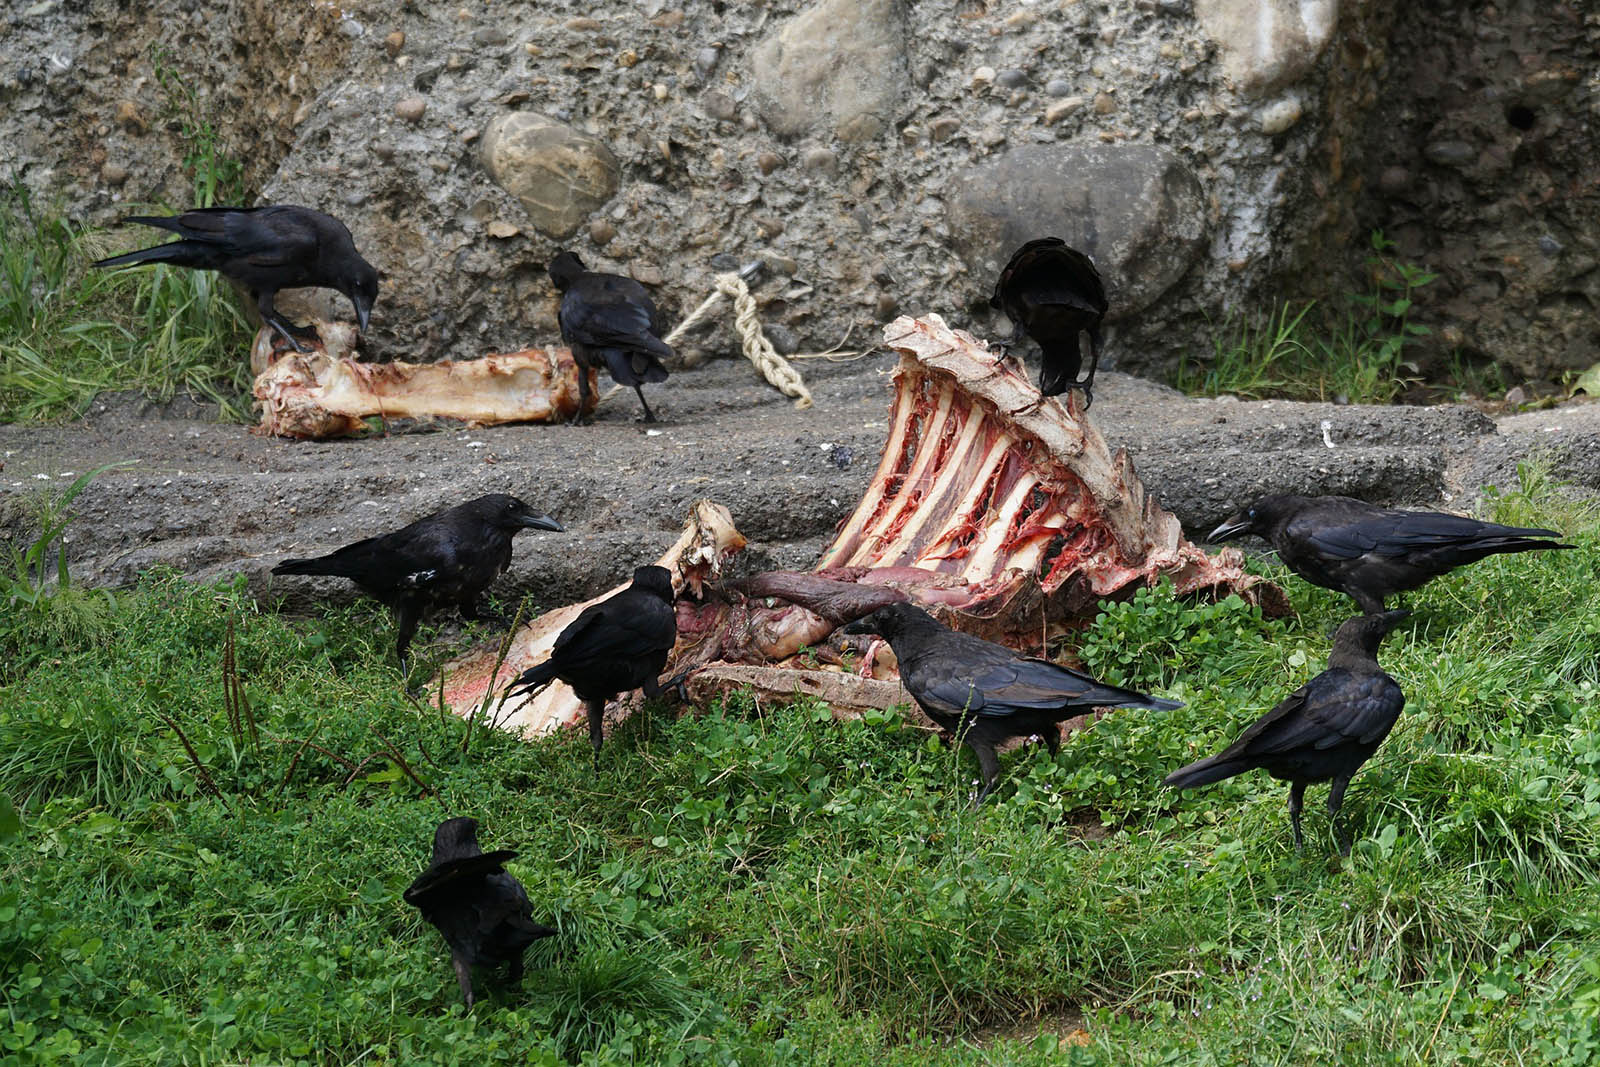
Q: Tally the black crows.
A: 9